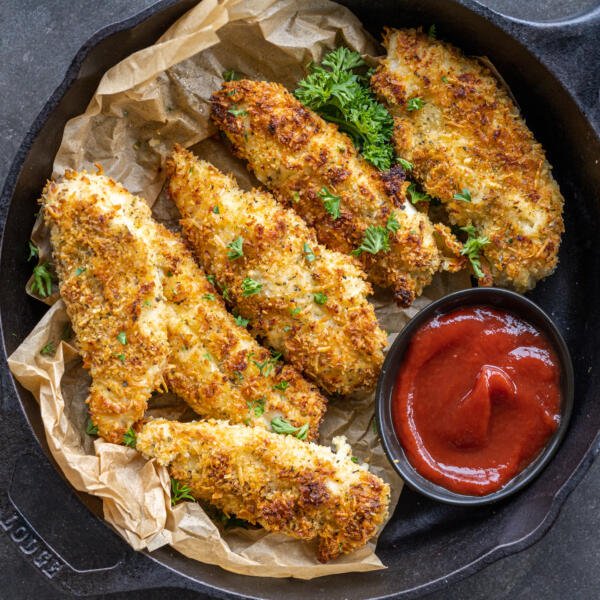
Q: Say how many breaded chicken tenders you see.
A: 6